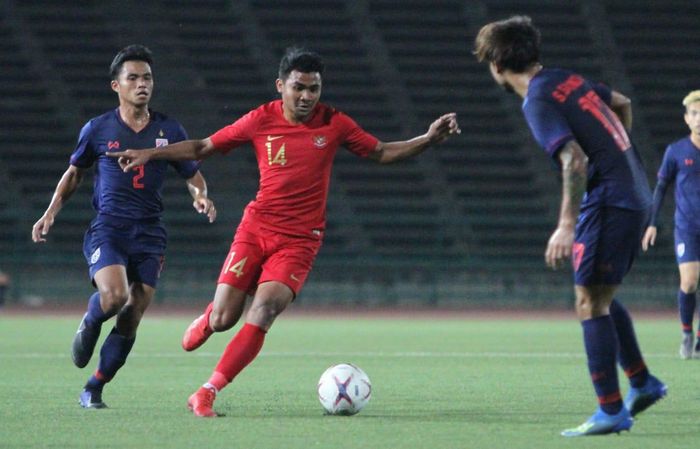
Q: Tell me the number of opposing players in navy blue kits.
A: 3